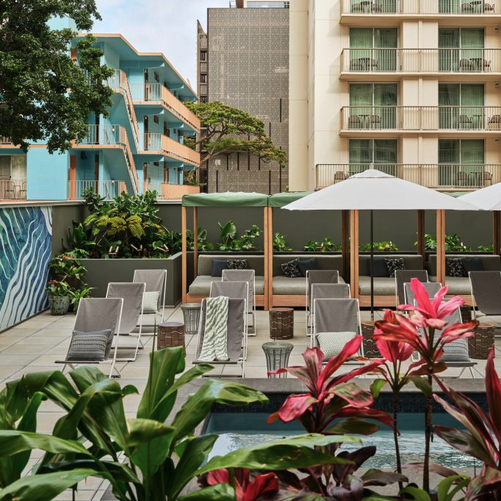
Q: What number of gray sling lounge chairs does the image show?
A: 13